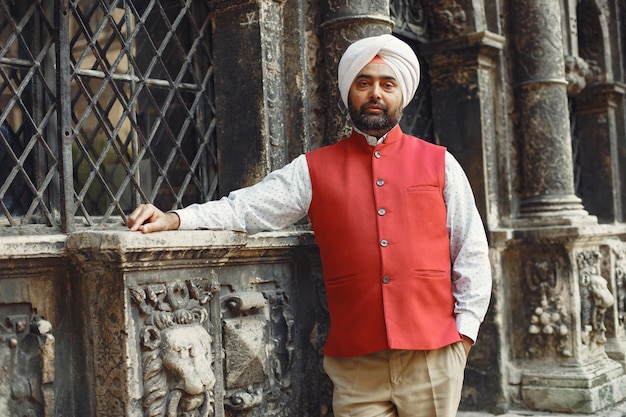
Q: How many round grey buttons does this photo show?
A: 5